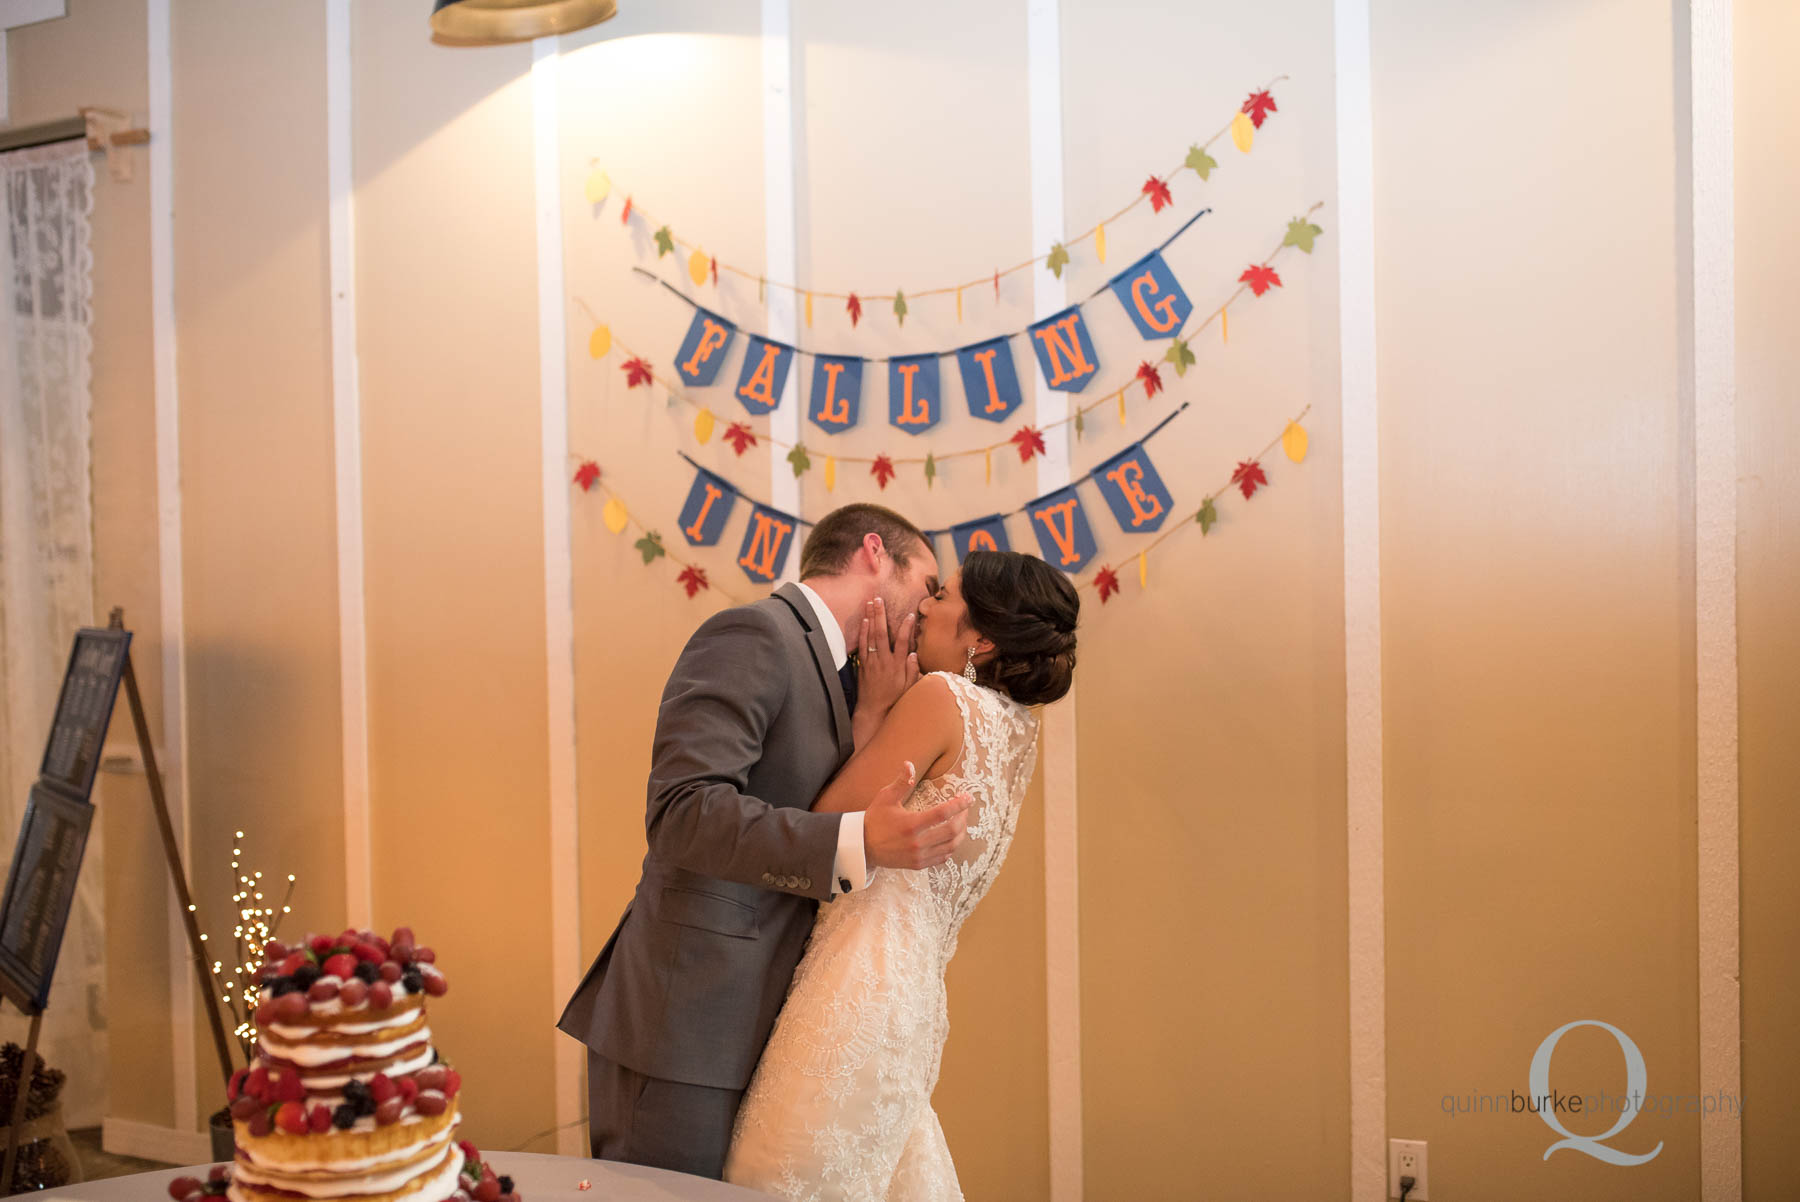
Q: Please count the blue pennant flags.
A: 13